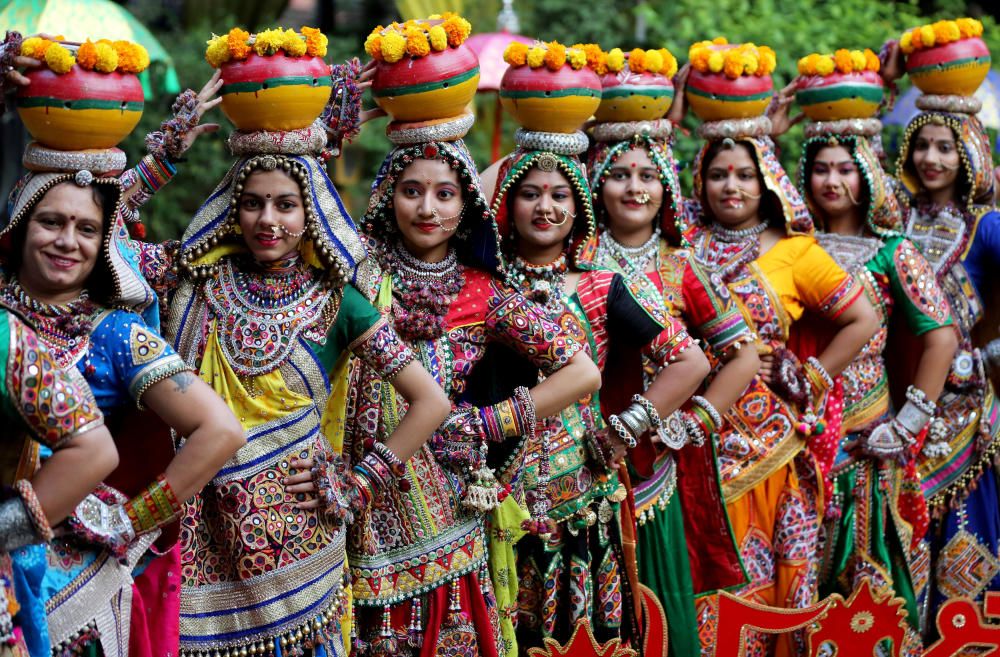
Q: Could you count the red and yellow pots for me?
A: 8